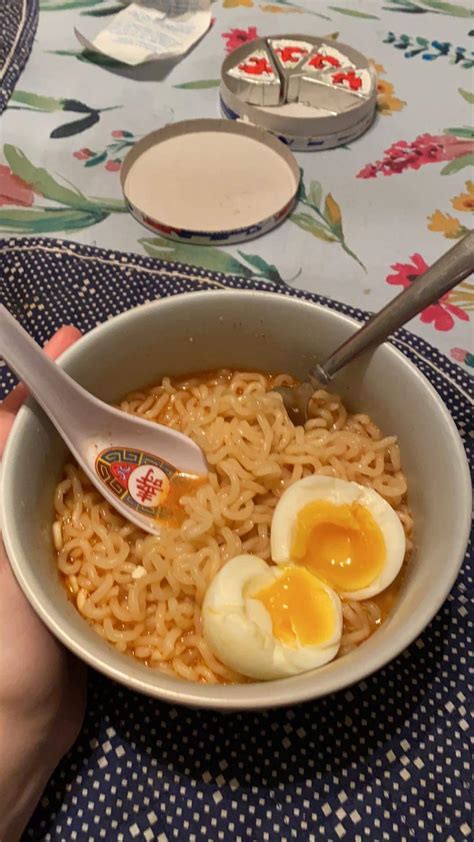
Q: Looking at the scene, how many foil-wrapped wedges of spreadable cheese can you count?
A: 4